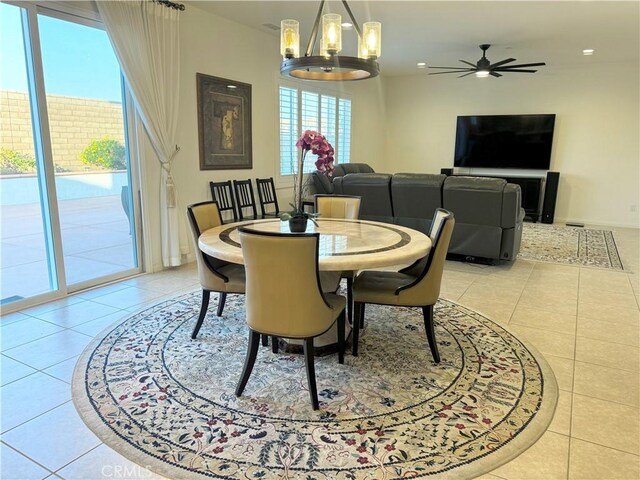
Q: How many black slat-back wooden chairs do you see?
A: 3